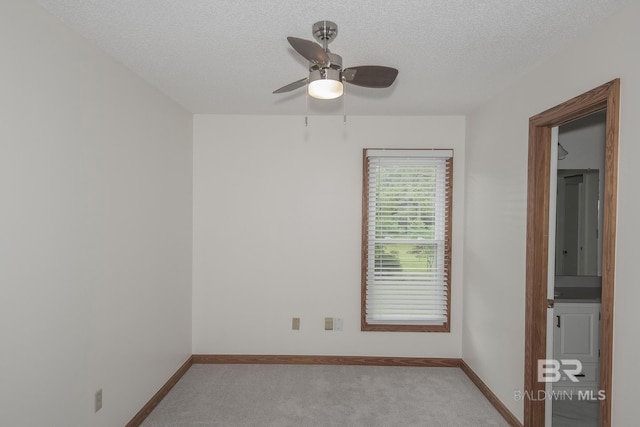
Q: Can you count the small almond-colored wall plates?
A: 3